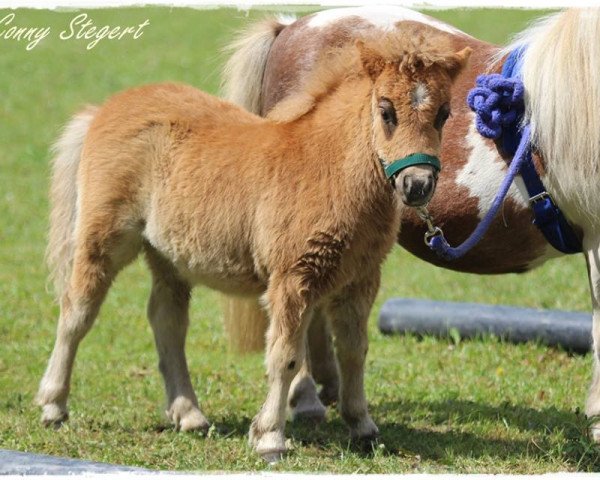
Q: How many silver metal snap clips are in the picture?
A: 1